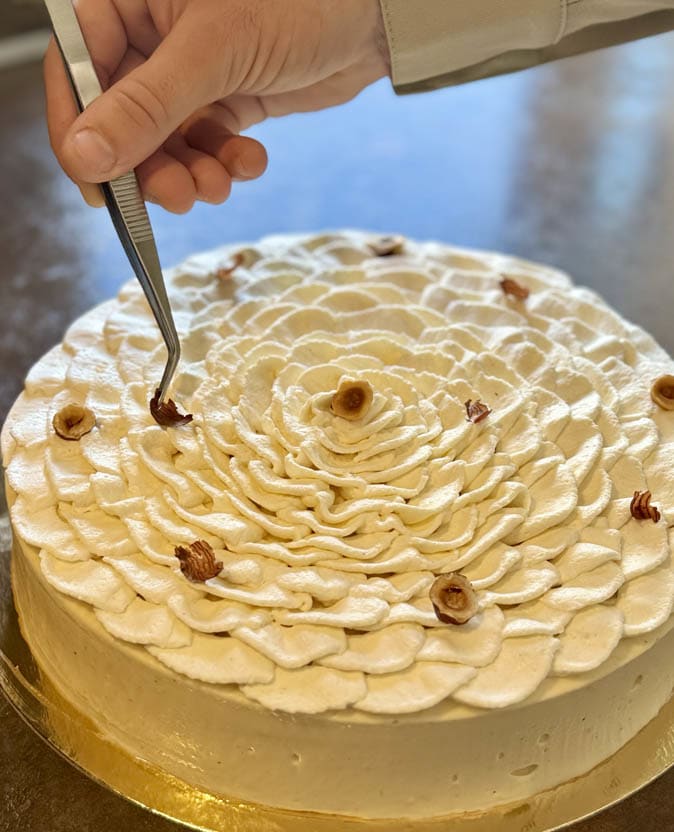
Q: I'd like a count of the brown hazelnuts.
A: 5